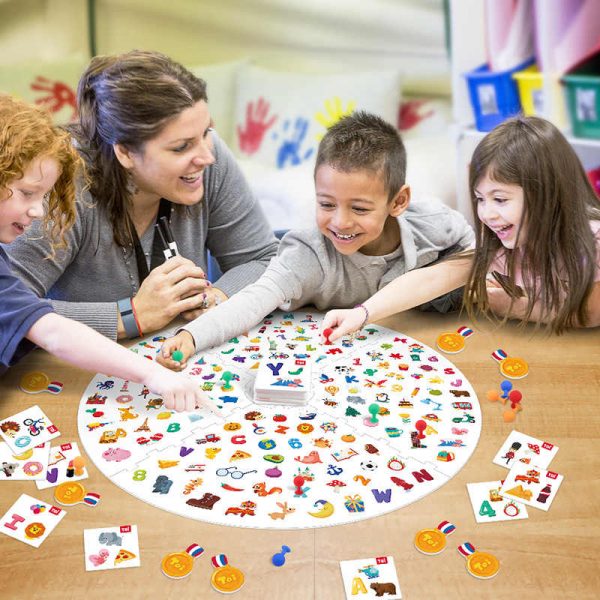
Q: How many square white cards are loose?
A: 9